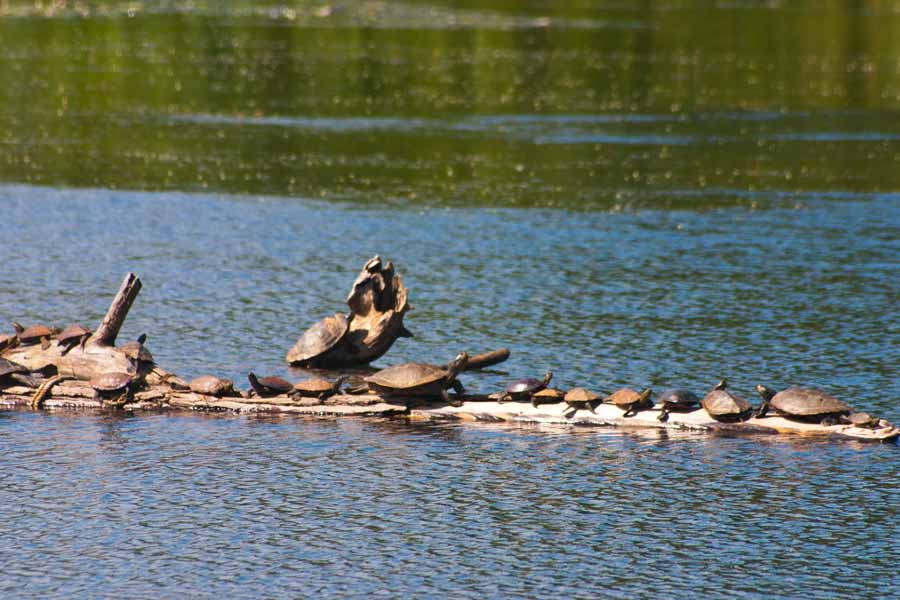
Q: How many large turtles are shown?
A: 3